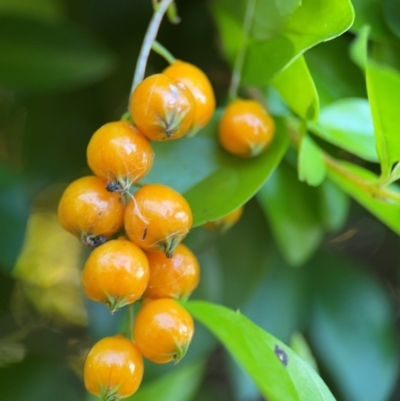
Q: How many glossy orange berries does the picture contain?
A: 11